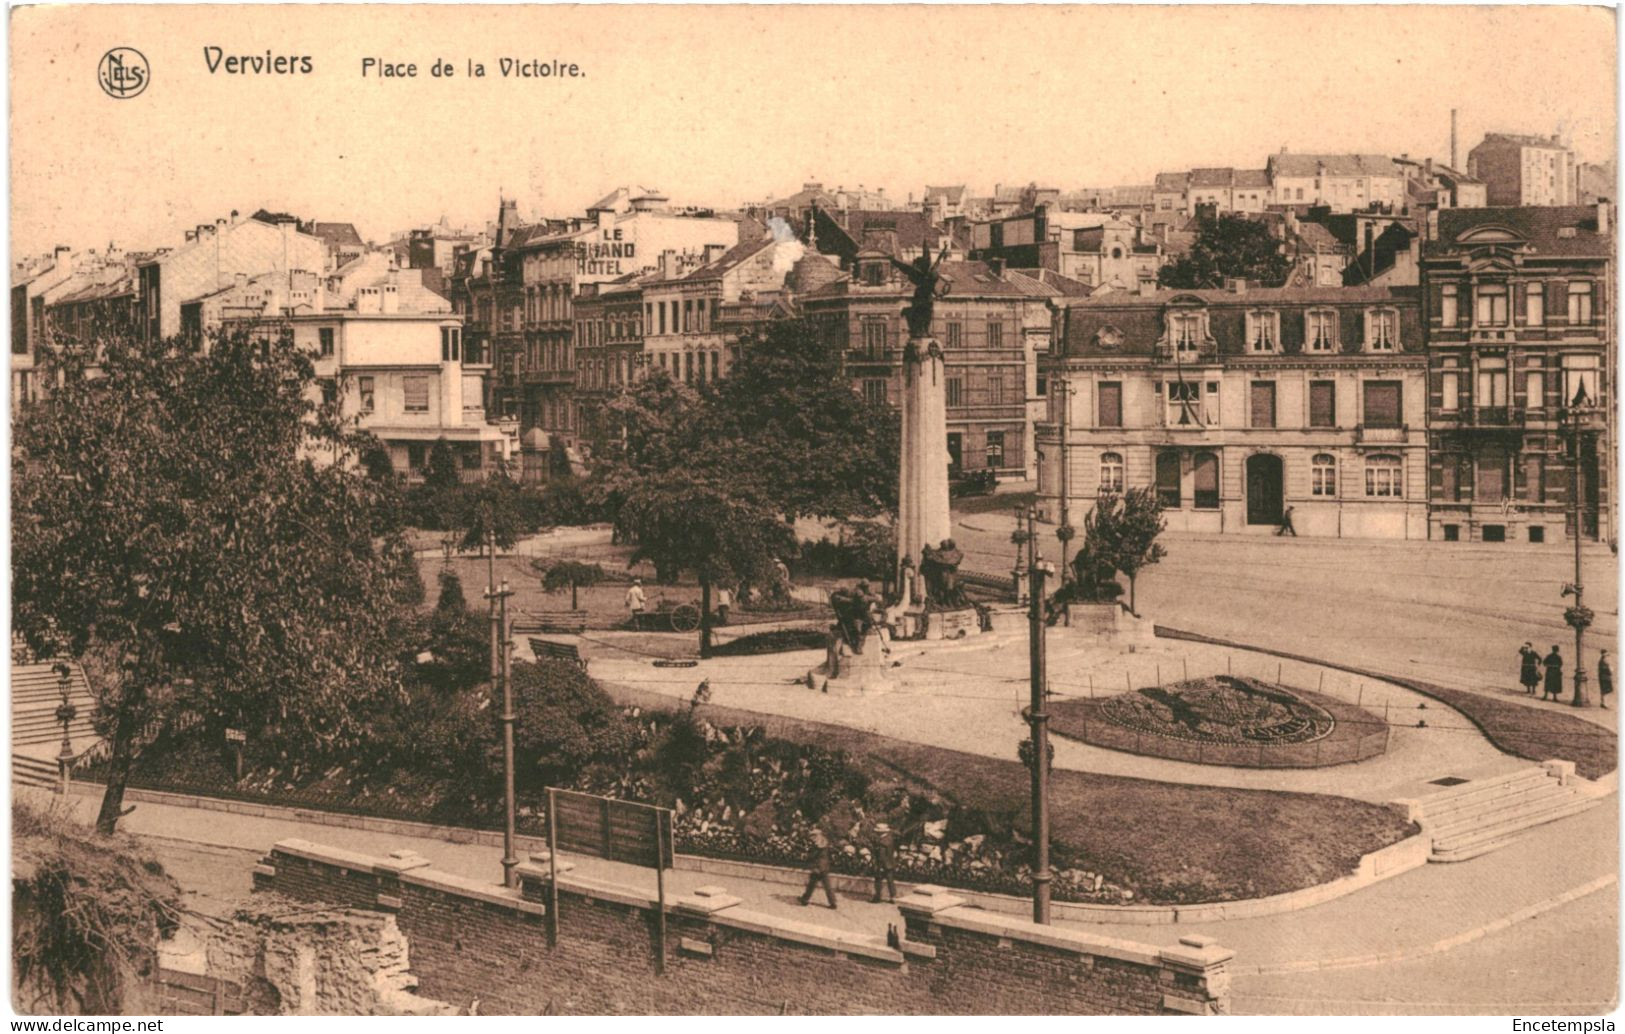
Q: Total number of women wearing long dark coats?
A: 3